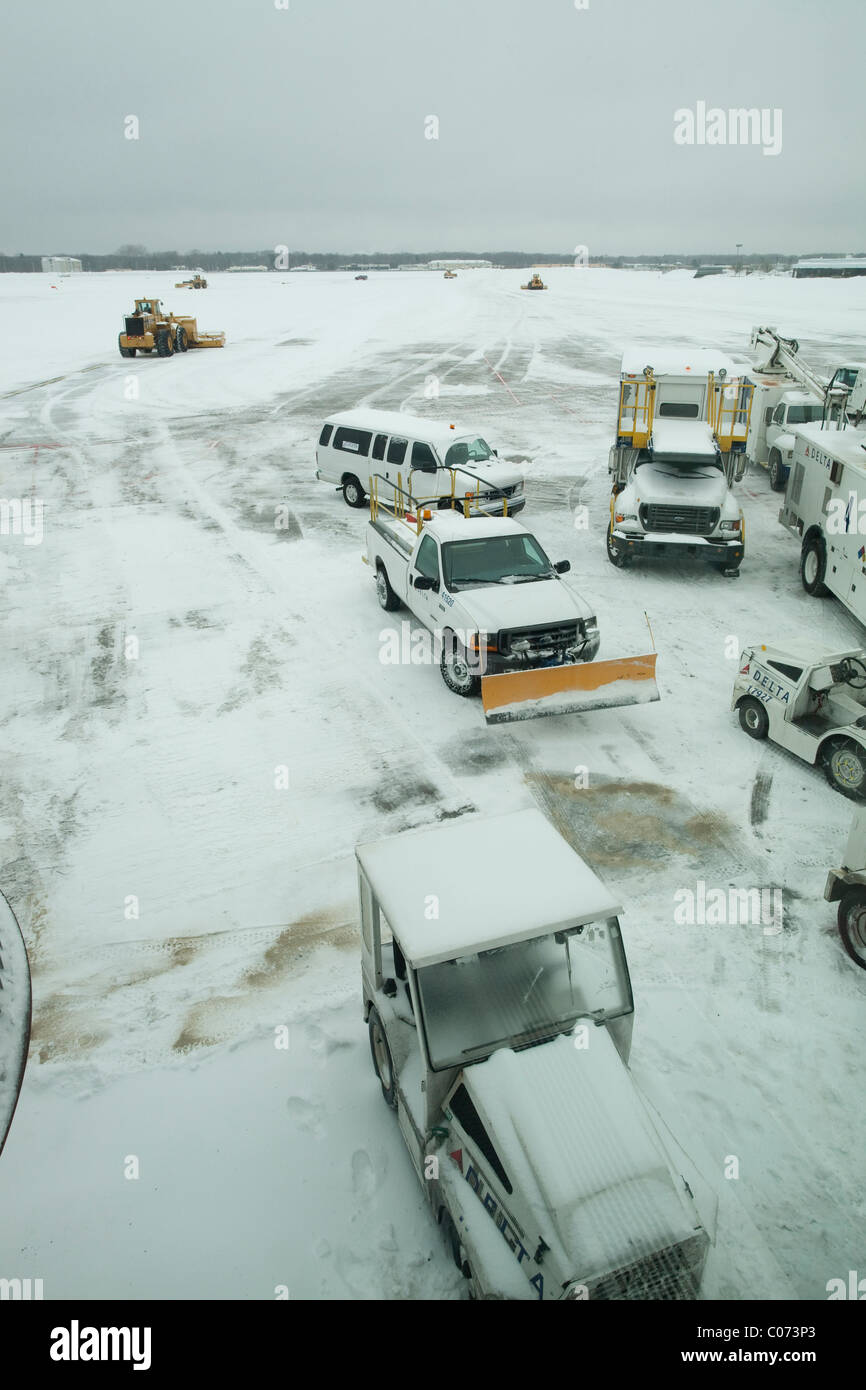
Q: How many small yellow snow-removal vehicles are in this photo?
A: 4